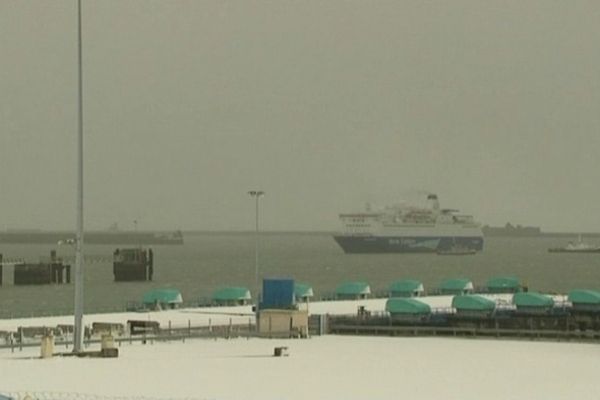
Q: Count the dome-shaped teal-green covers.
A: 11